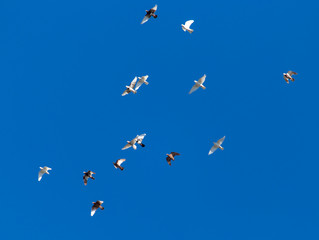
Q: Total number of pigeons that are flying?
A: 14